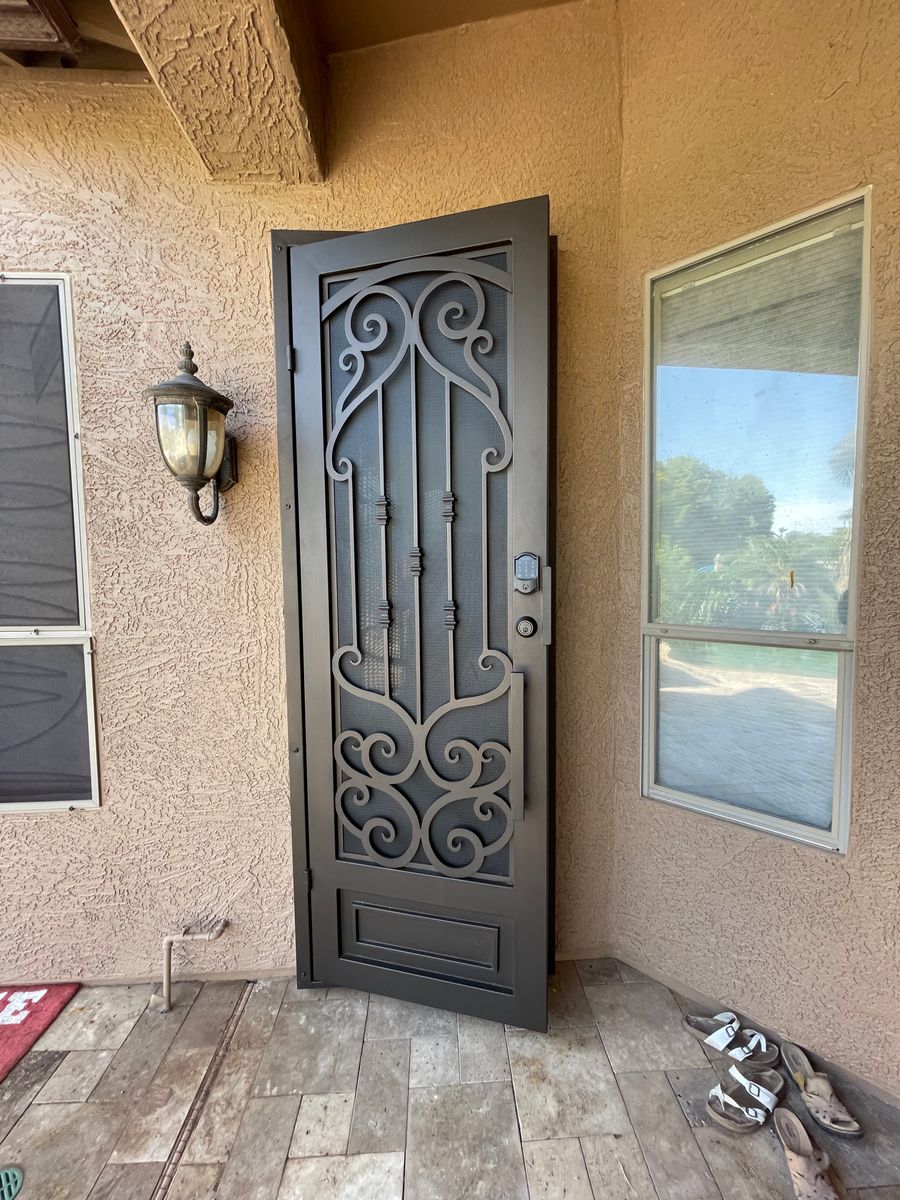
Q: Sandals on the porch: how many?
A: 4